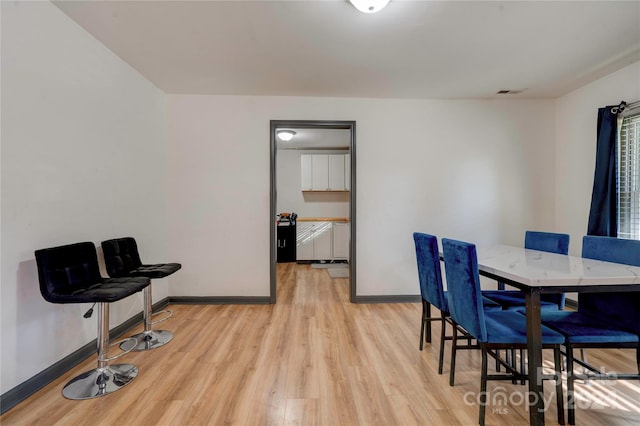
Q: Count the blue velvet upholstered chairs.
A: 4